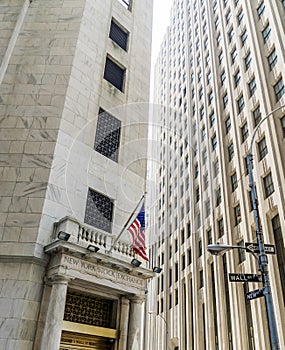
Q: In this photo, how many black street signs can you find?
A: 3